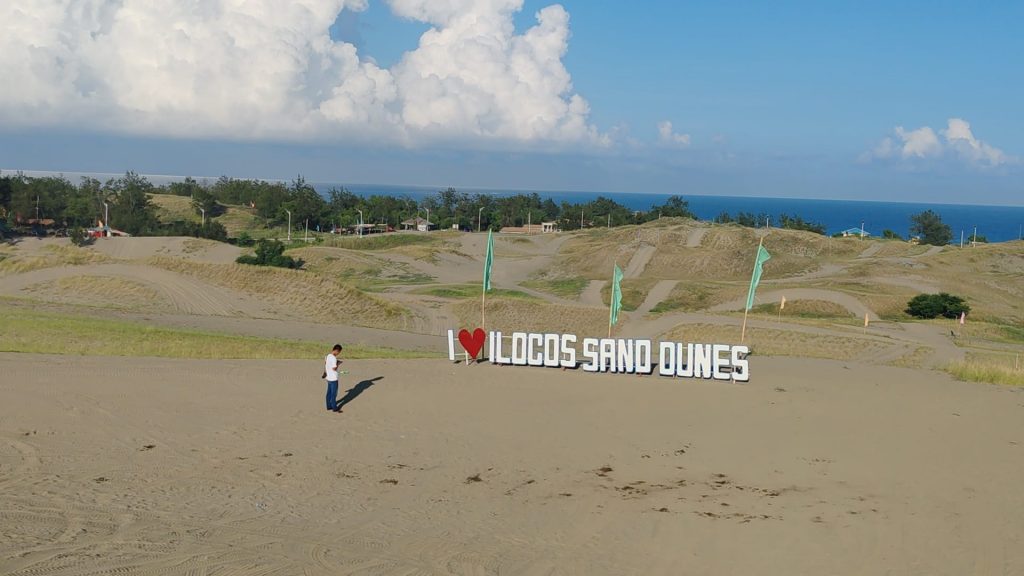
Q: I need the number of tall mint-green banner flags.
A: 3